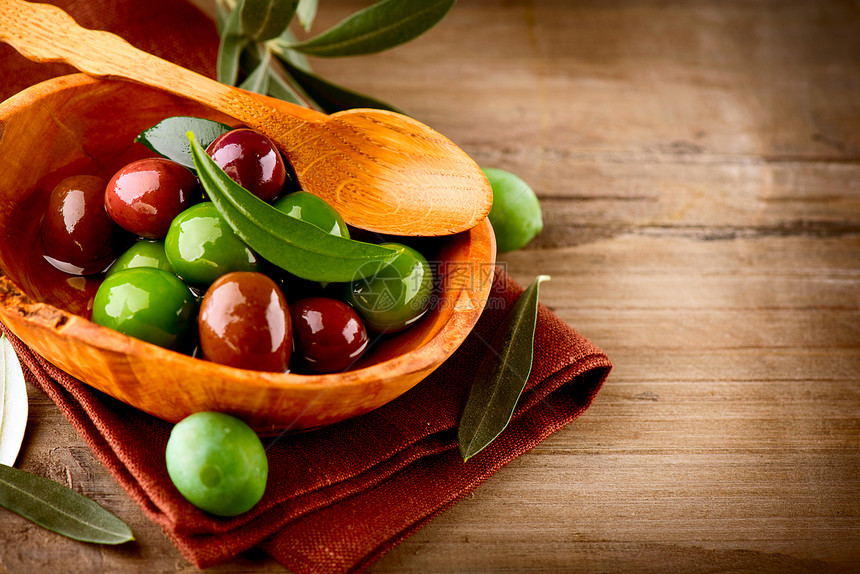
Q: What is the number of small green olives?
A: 7